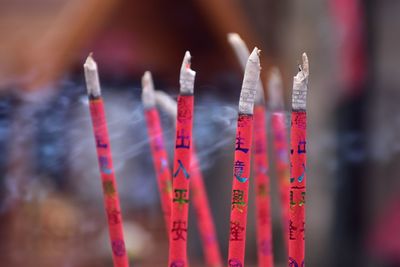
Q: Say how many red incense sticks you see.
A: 8